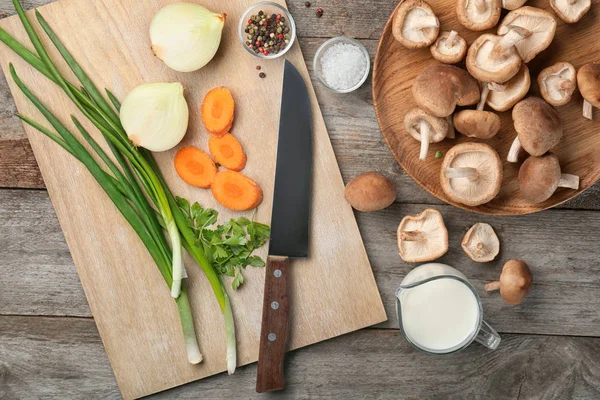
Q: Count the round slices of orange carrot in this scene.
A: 4